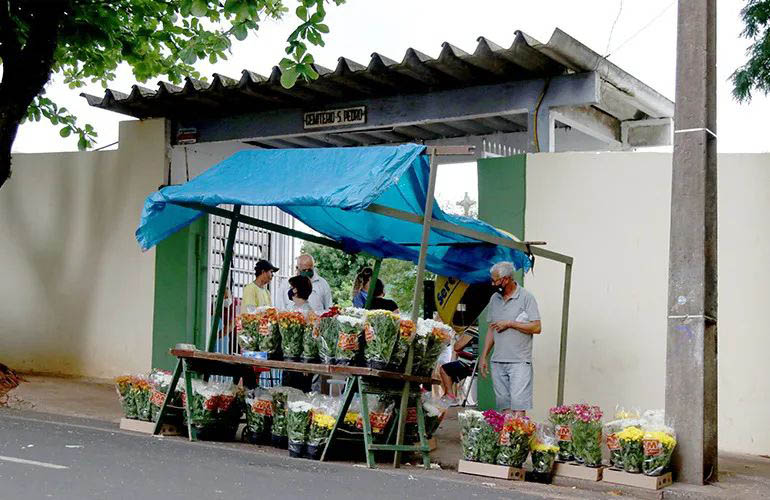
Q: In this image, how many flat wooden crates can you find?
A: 4